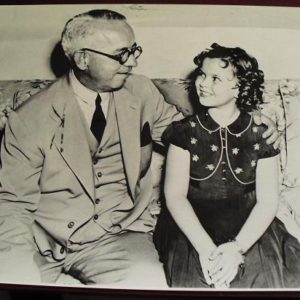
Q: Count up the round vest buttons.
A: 5